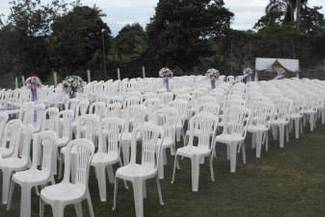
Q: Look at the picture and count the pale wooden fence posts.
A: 6